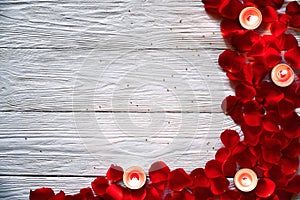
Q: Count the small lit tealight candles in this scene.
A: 4